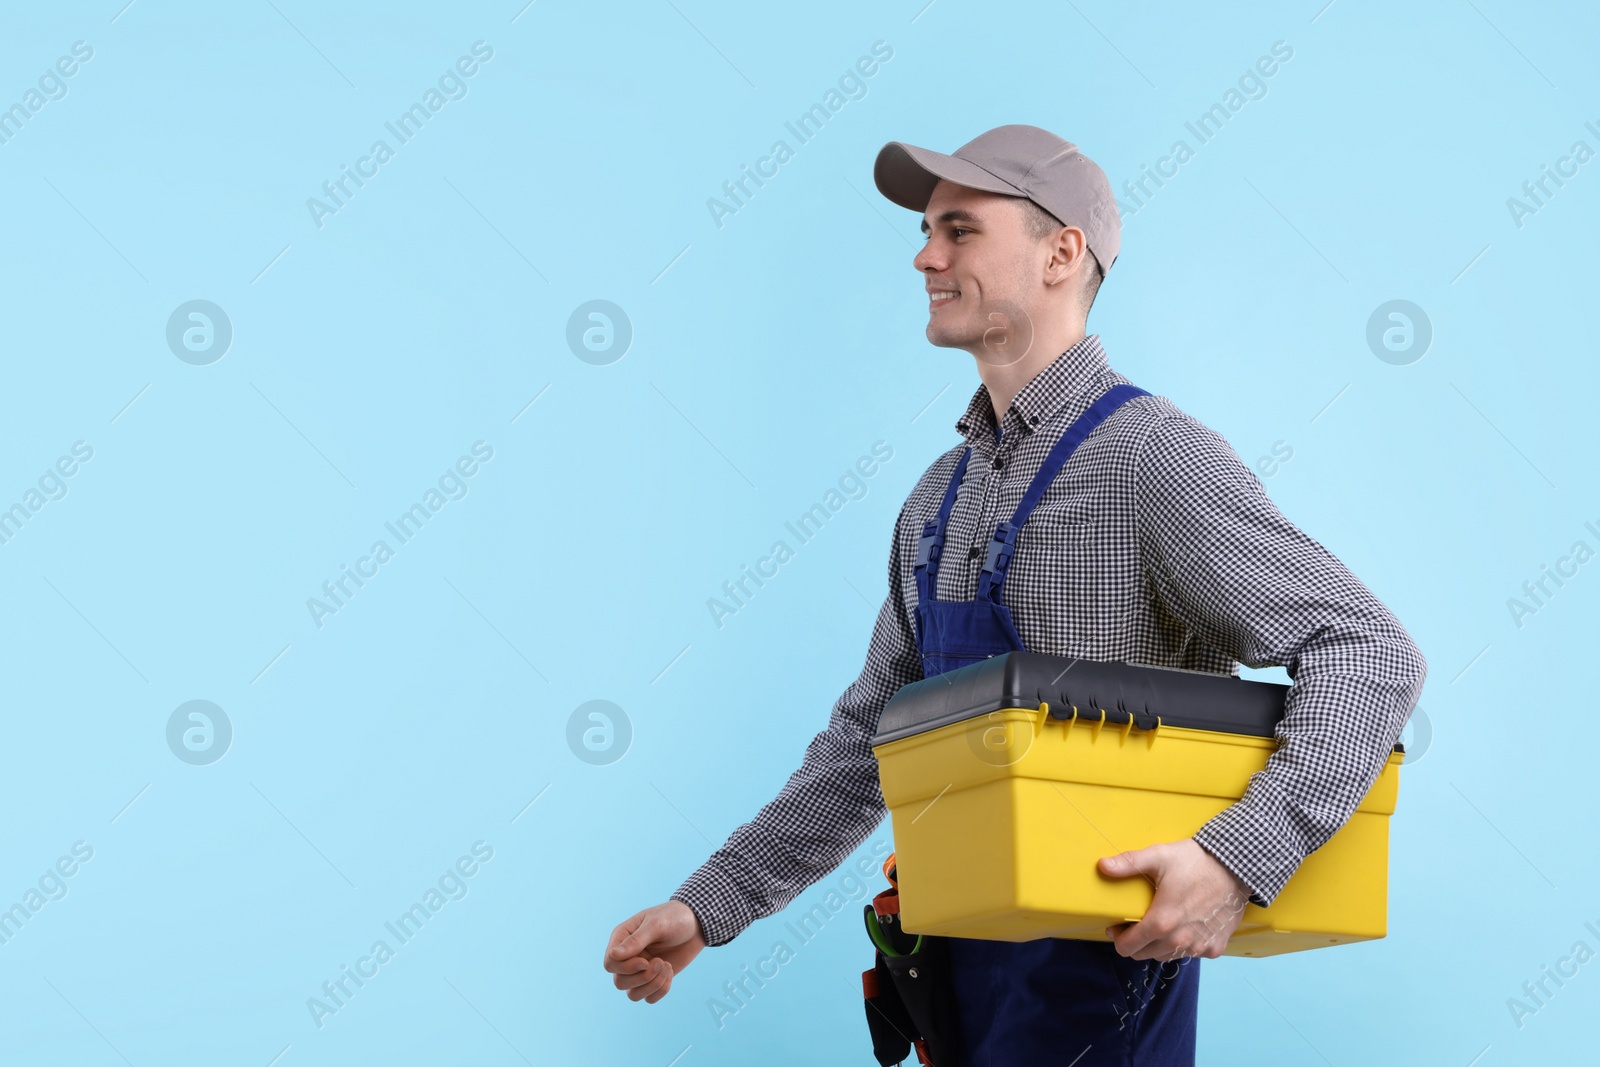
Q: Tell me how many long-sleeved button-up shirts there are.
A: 1